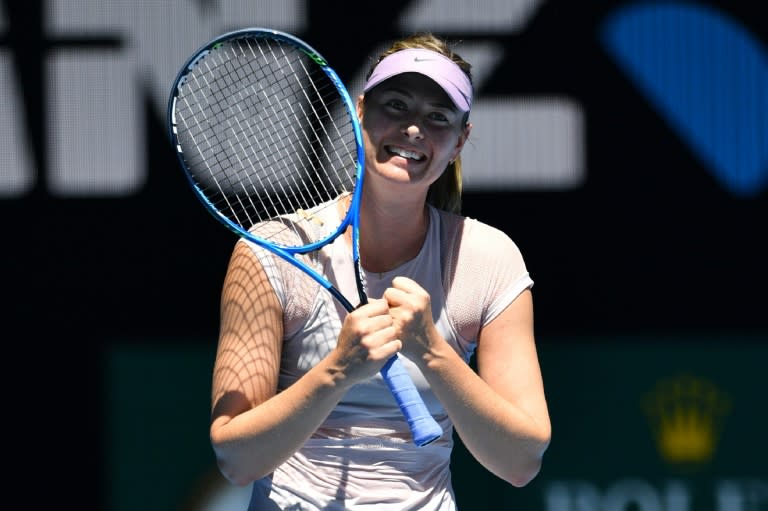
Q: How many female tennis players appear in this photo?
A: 1